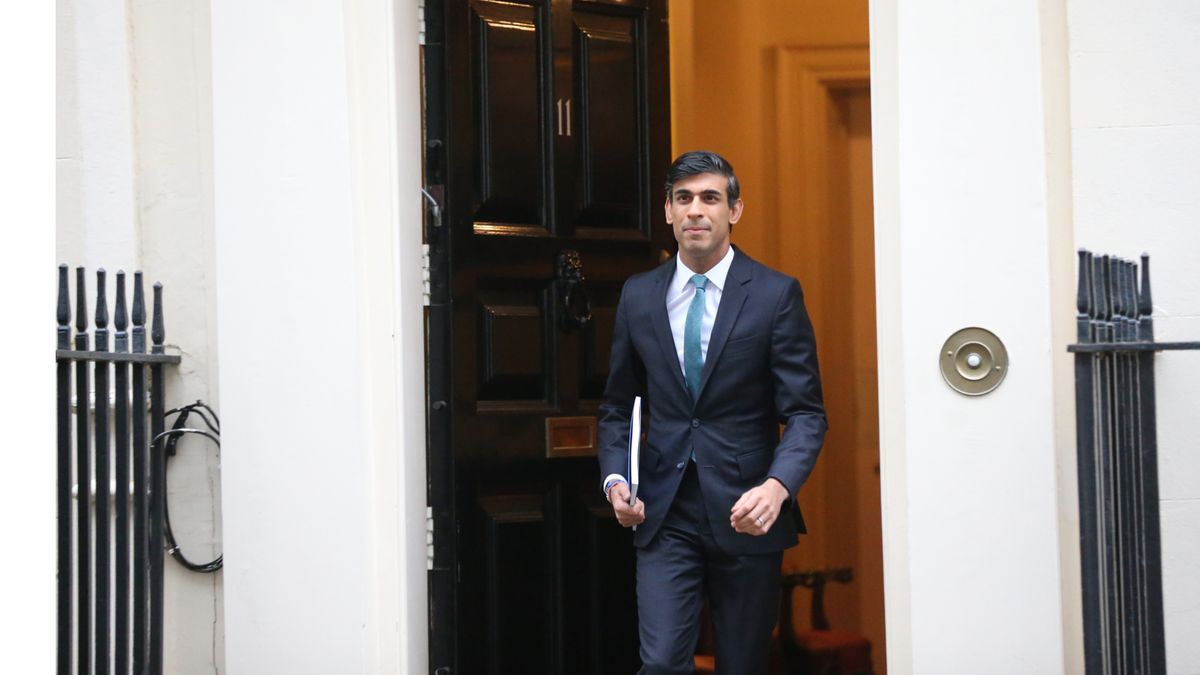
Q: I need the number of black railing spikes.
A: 15